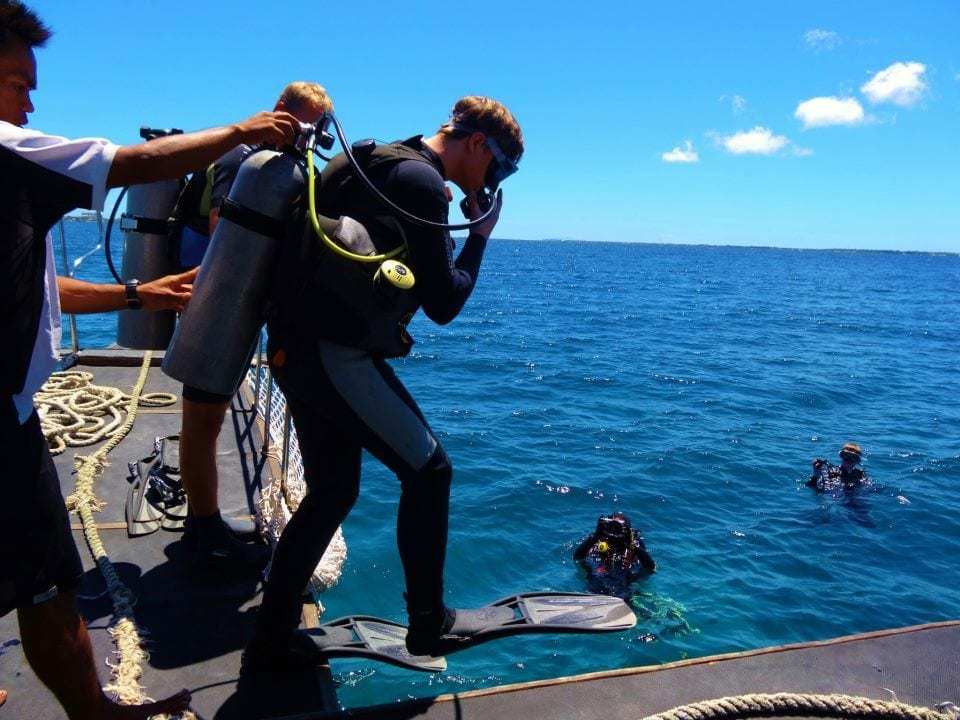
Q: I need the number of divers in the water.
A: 2